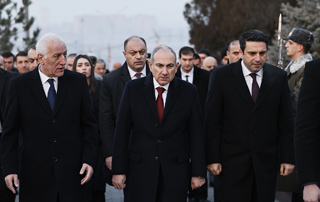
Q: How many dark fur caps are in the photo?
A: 1